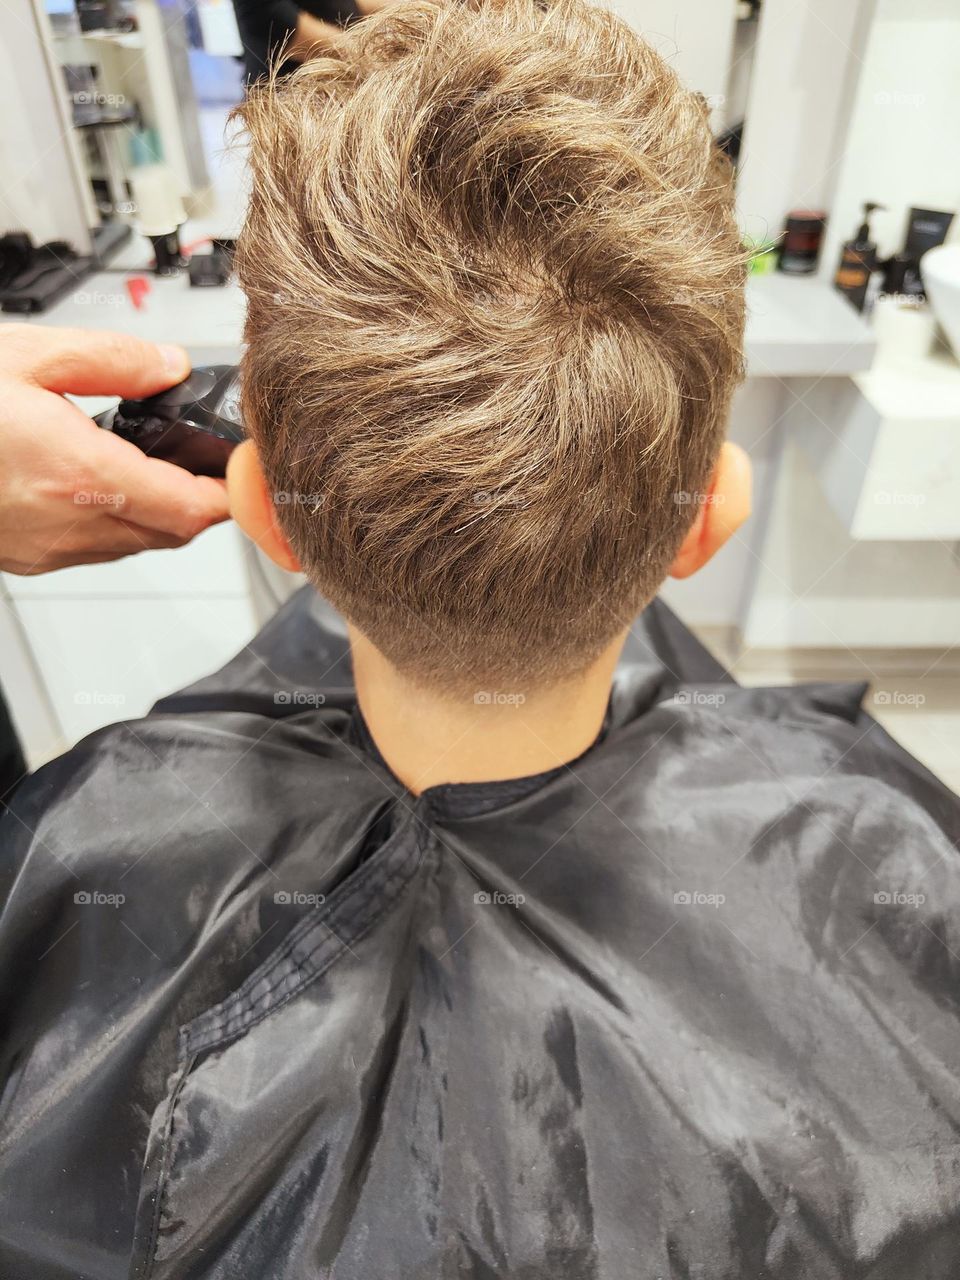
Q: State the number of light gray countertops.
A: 1